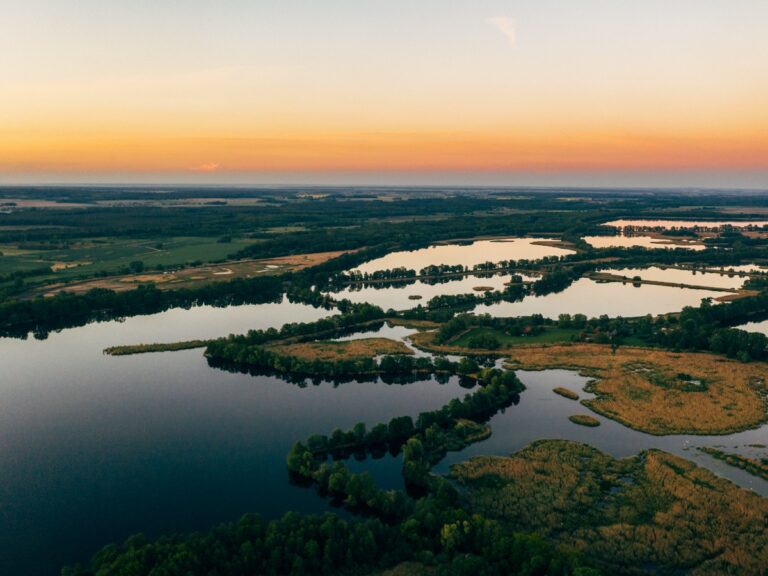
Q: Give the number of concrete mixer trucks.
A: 0